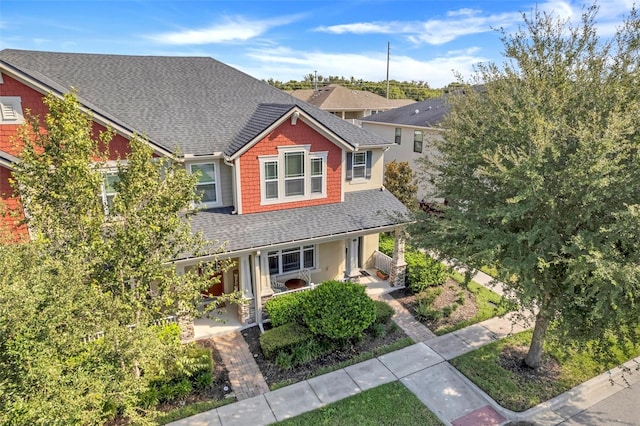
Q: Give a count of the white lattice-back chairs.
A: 2